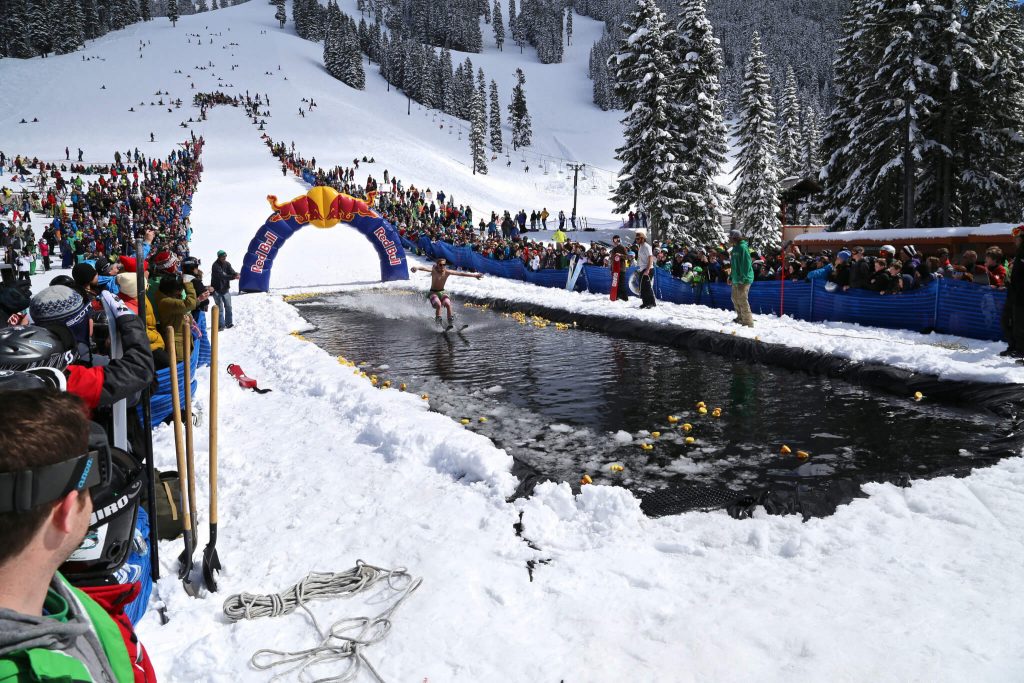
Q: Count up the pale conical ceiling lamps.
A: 0